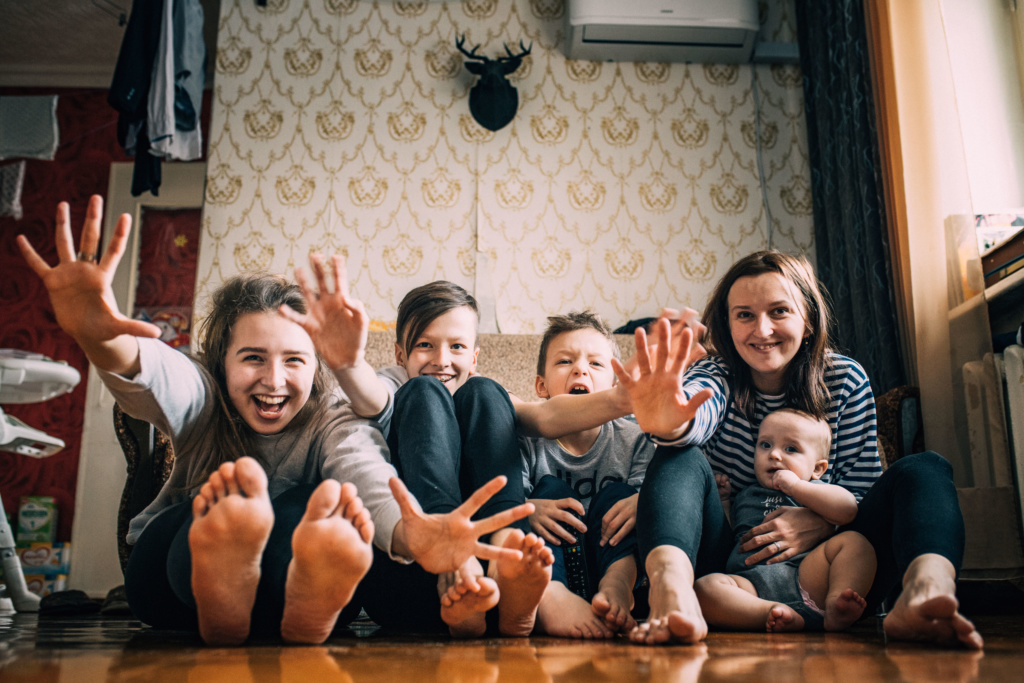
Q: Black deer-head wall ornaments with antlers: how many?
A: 1